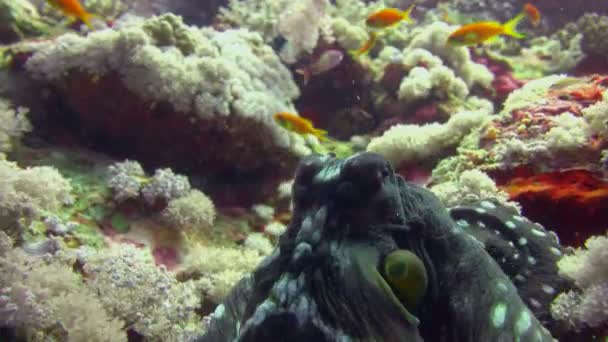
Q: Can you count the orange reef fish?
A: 6